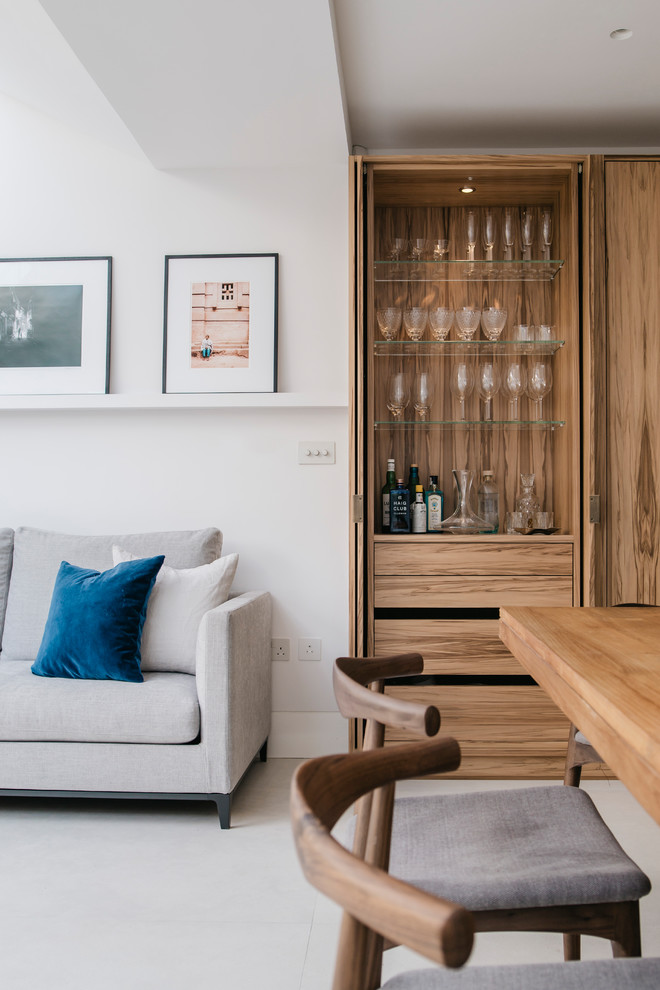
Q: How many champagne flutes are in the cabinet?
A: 5